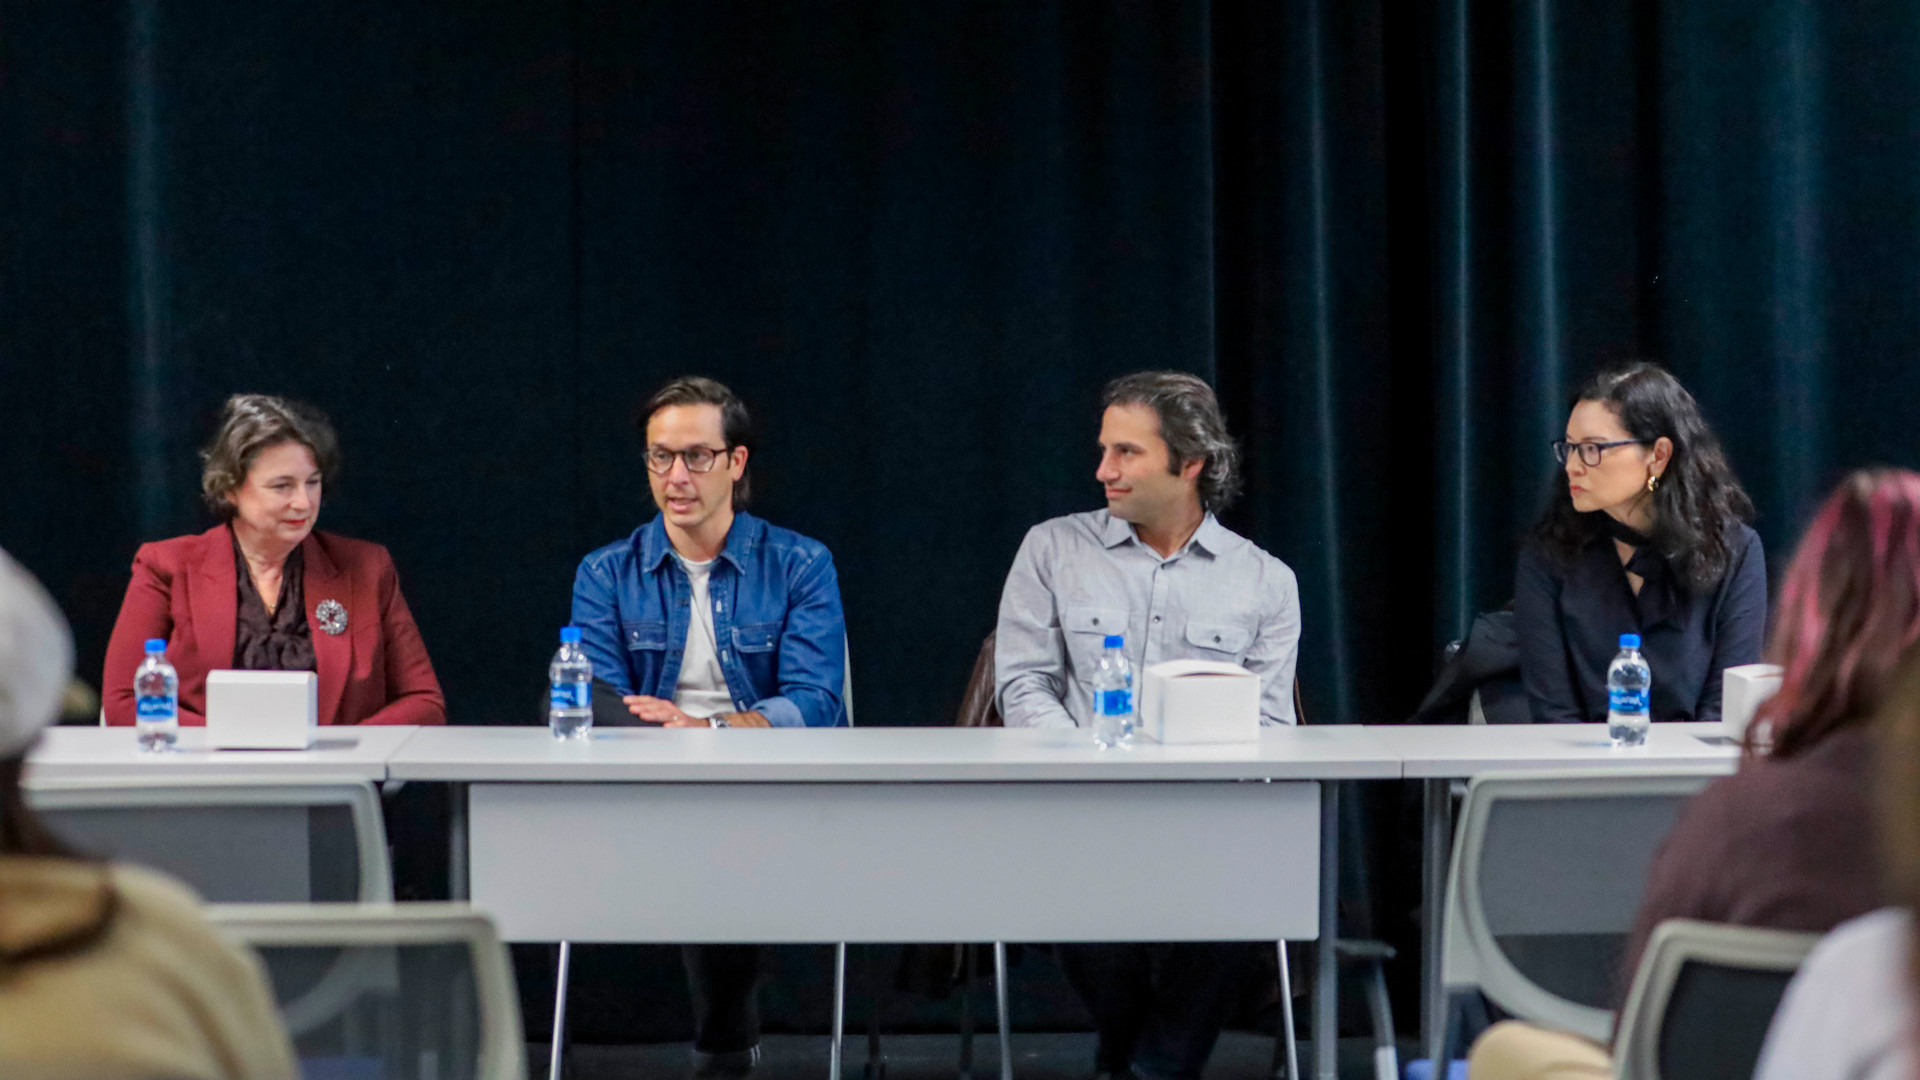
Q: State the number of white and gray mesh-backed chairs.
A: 4